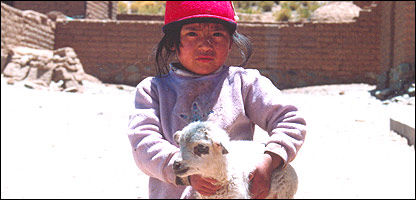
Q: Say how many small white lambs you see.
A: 1